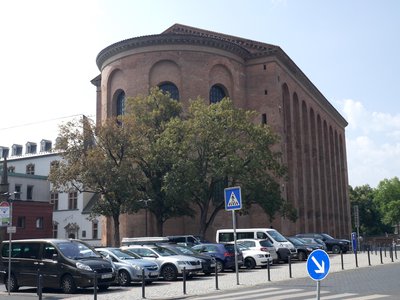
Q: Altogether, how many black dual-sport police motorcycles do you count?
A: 0